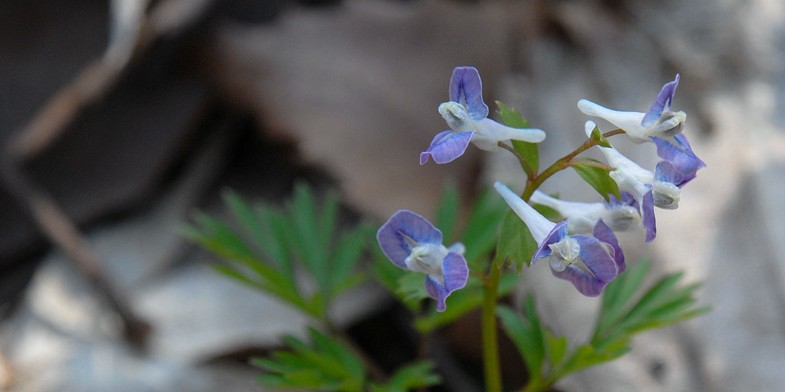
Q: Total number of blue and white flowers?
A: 6